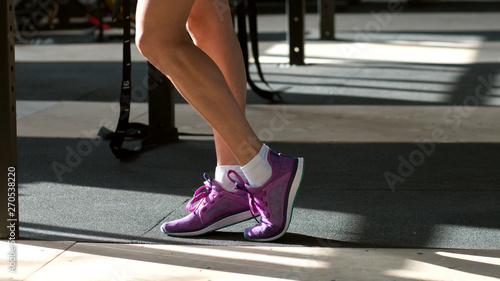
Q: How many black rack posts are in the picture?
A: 4